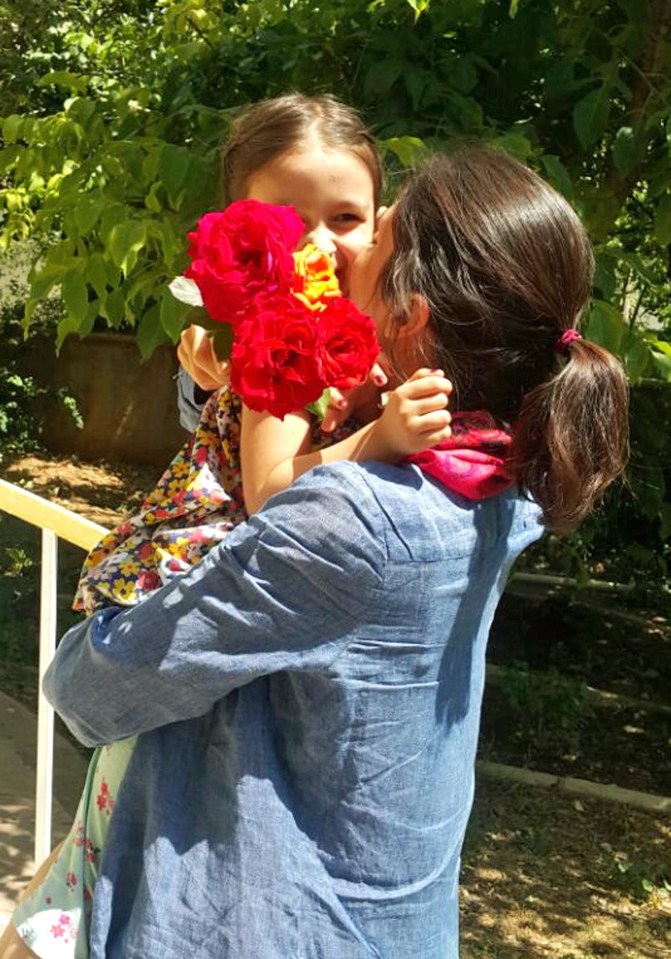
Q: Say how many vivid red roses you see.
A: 3